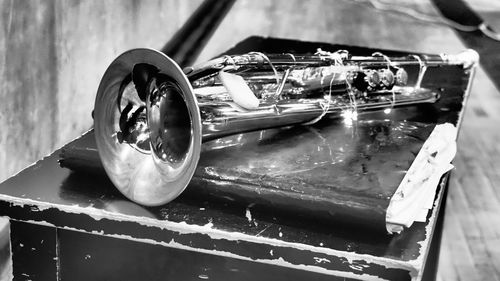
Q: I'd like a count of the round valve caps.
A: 3